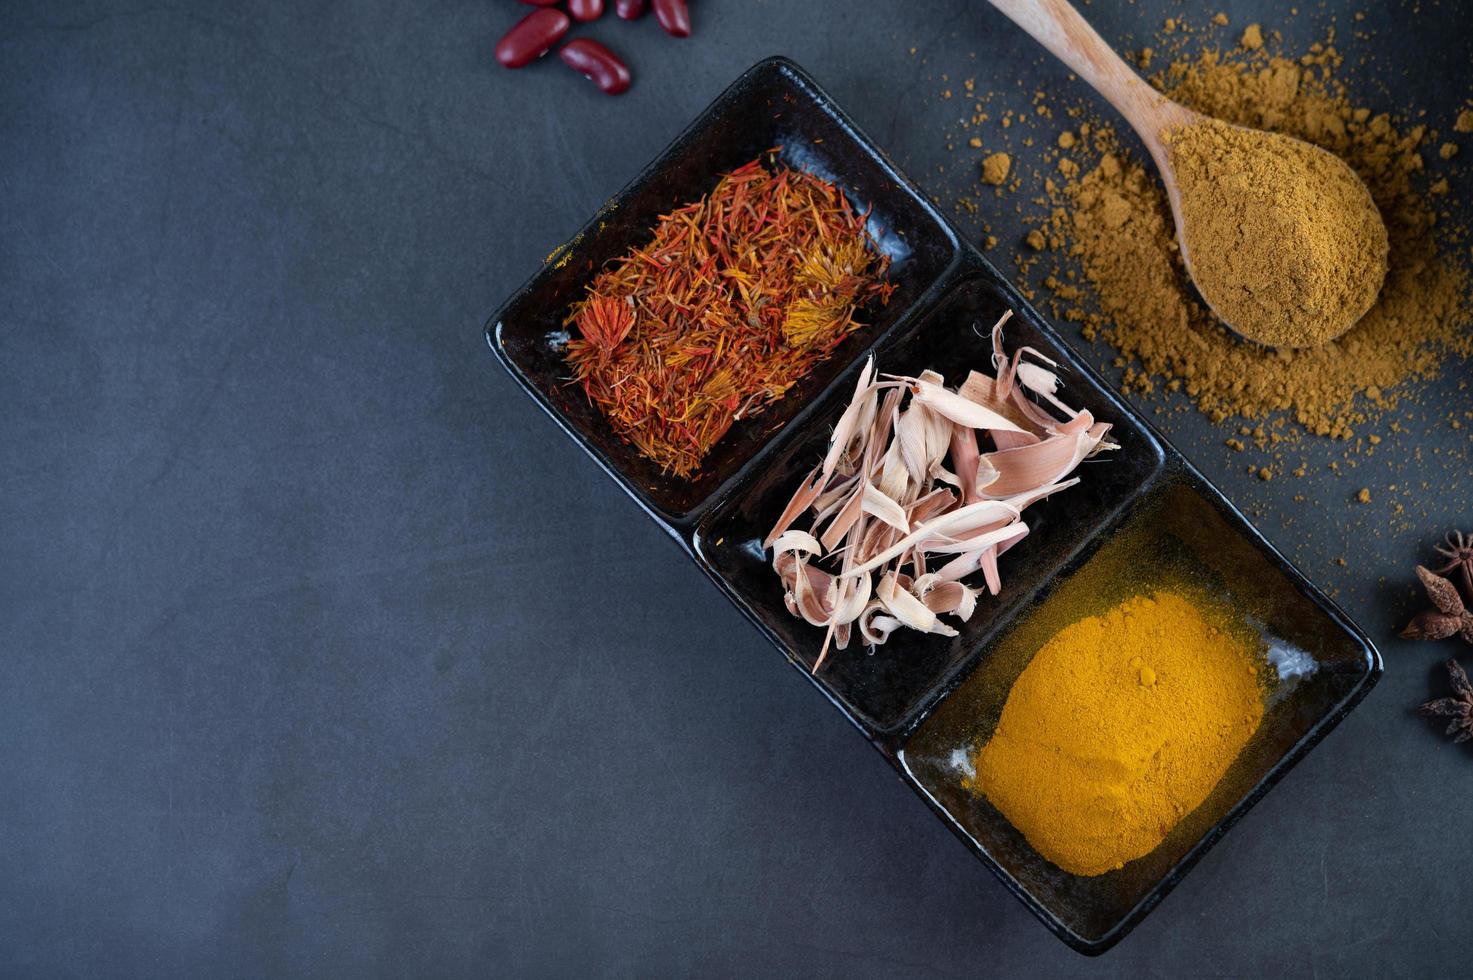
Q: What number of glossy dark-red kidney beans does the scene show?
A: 6